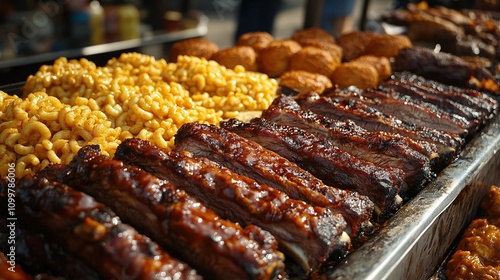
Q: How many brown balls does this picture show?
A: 12